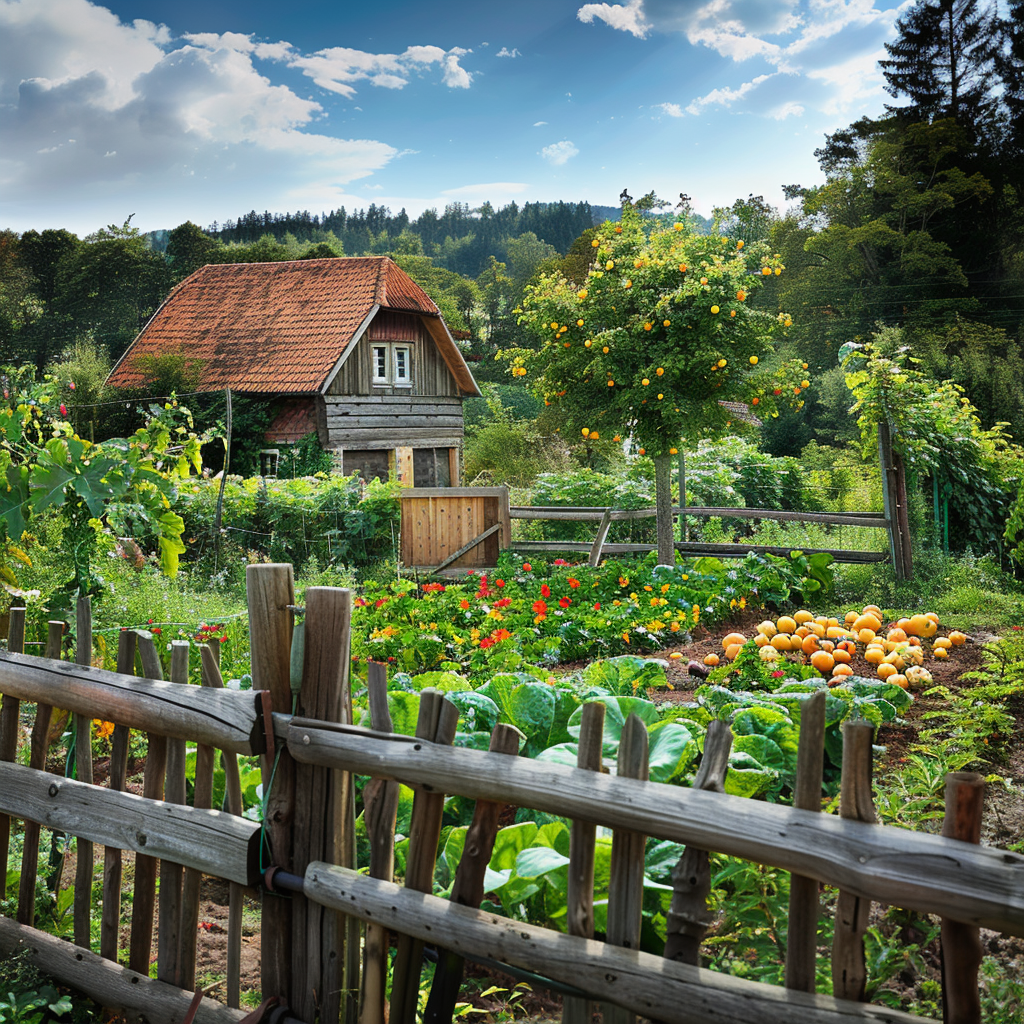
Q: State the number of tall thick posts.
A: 2